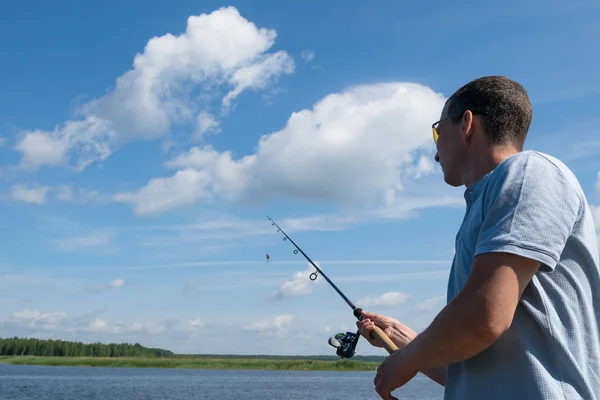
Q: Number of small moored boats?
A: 0